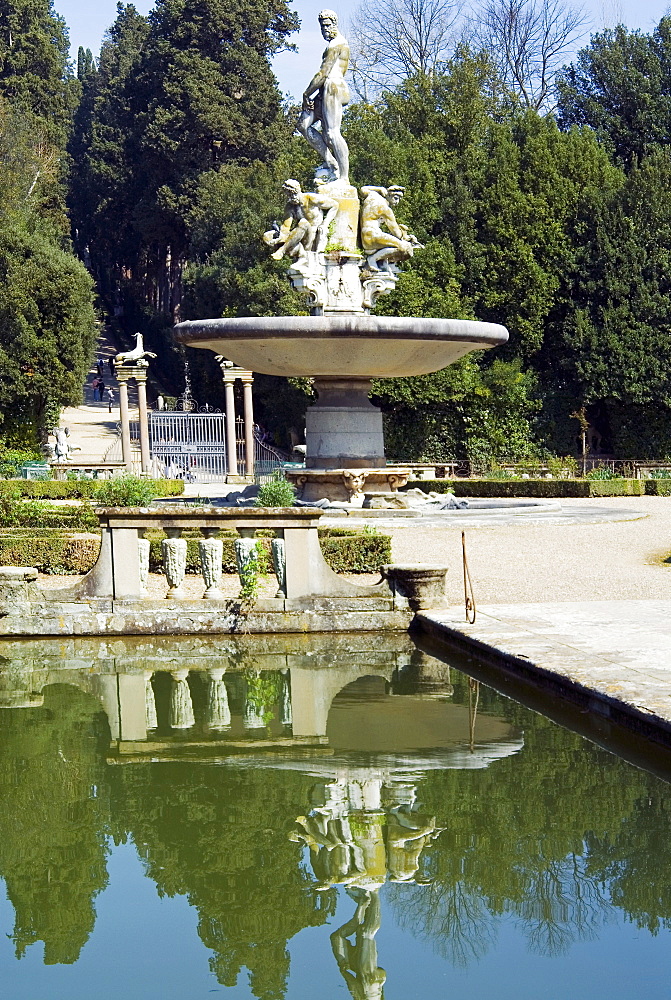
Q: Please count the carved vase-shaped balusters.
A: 5